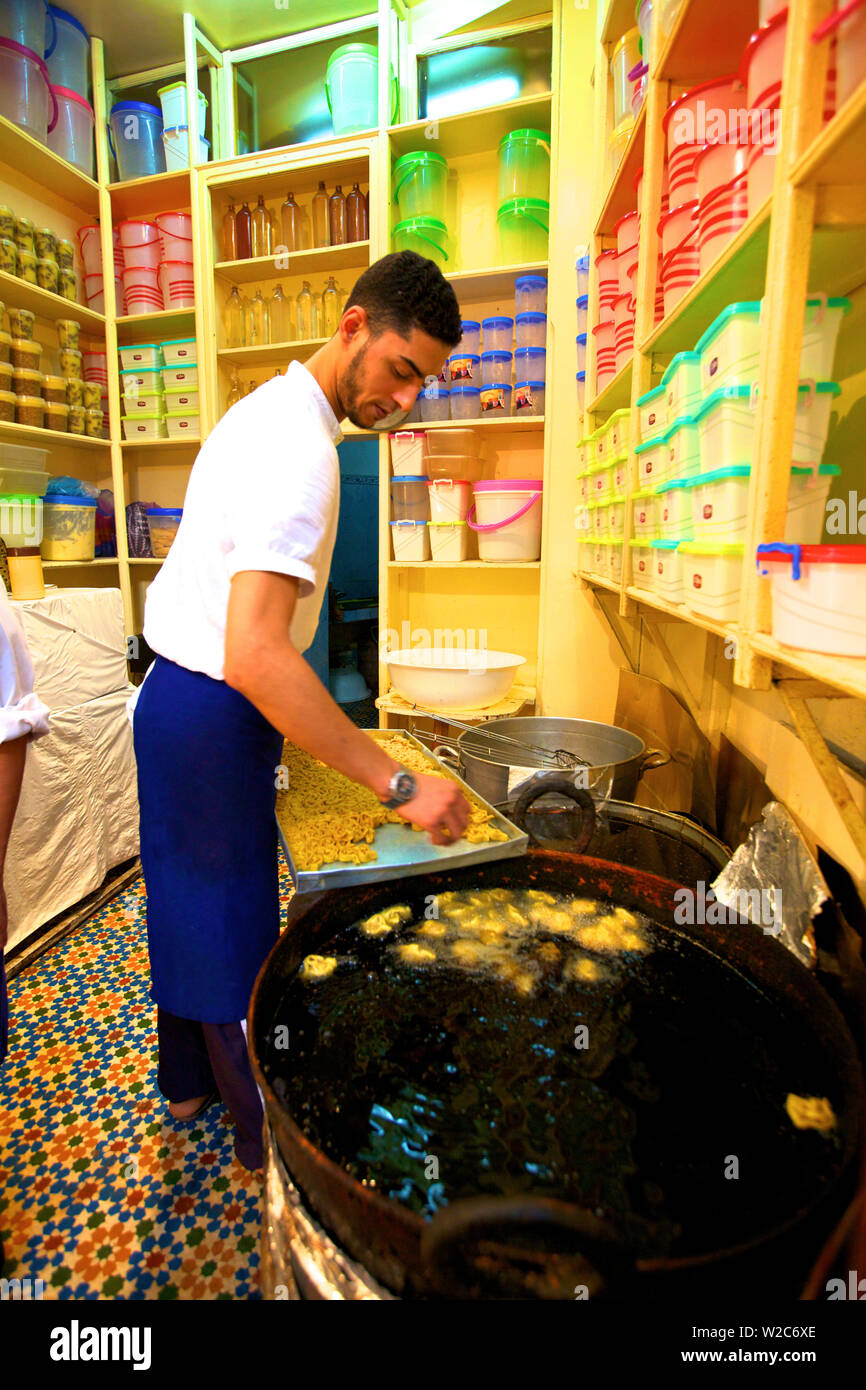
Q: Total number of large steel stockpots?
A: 1